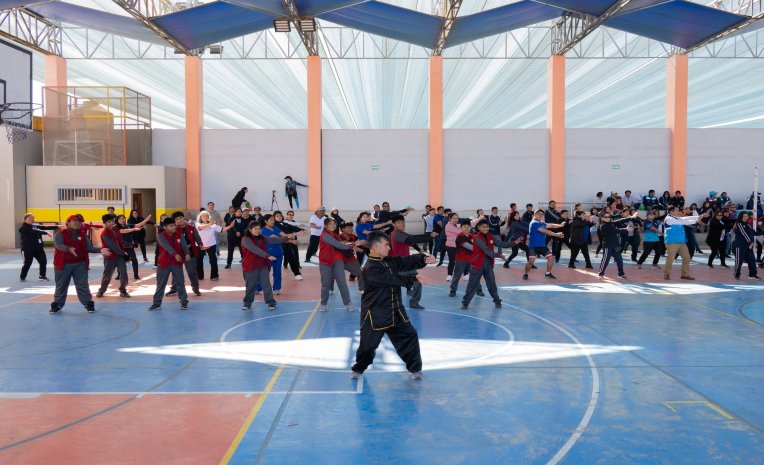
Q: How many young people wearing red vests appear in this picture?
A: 10